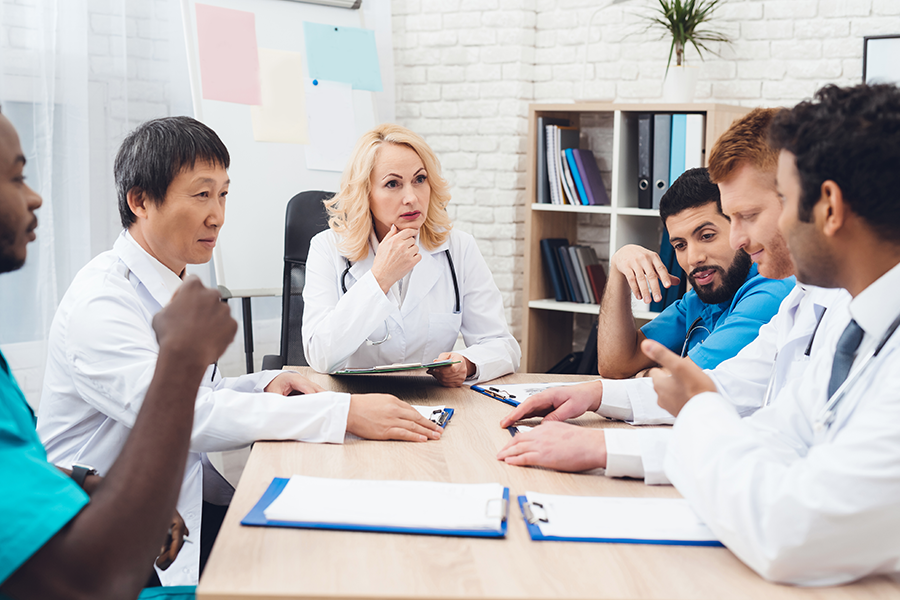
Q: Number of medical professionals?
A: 6